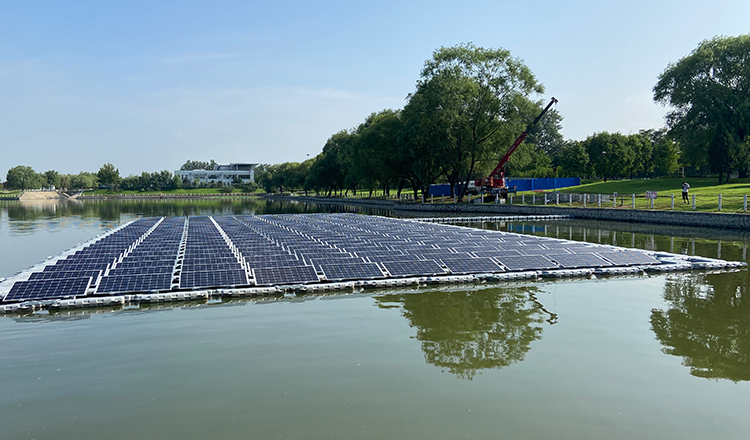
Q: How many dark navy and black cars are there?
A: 0